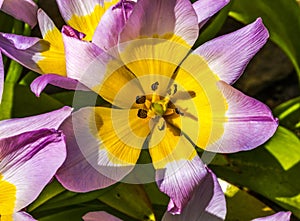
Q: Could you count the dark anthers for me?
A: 6